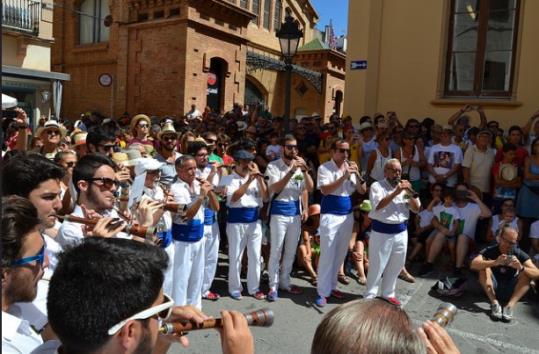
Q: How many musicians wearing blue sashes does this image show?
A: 7